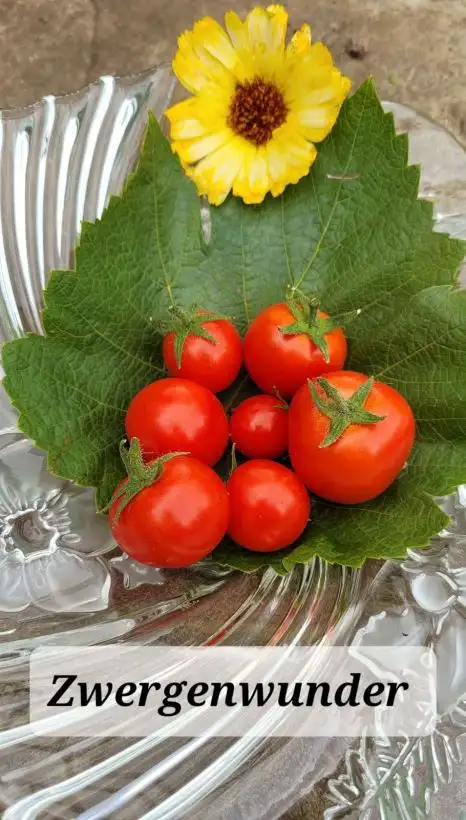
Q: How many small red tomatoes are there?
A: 7